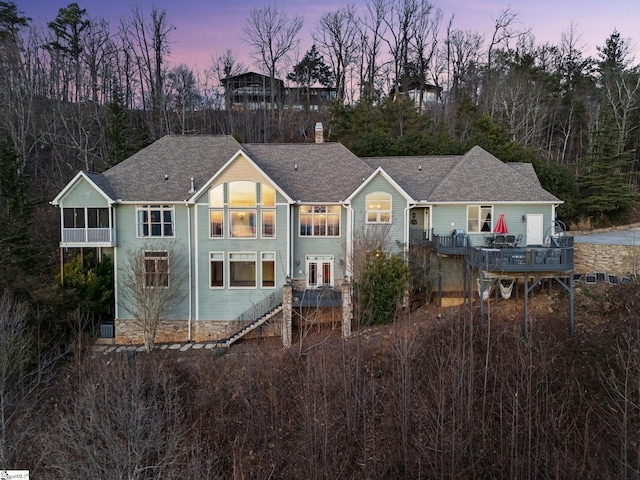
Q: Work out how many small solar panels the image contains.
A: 5